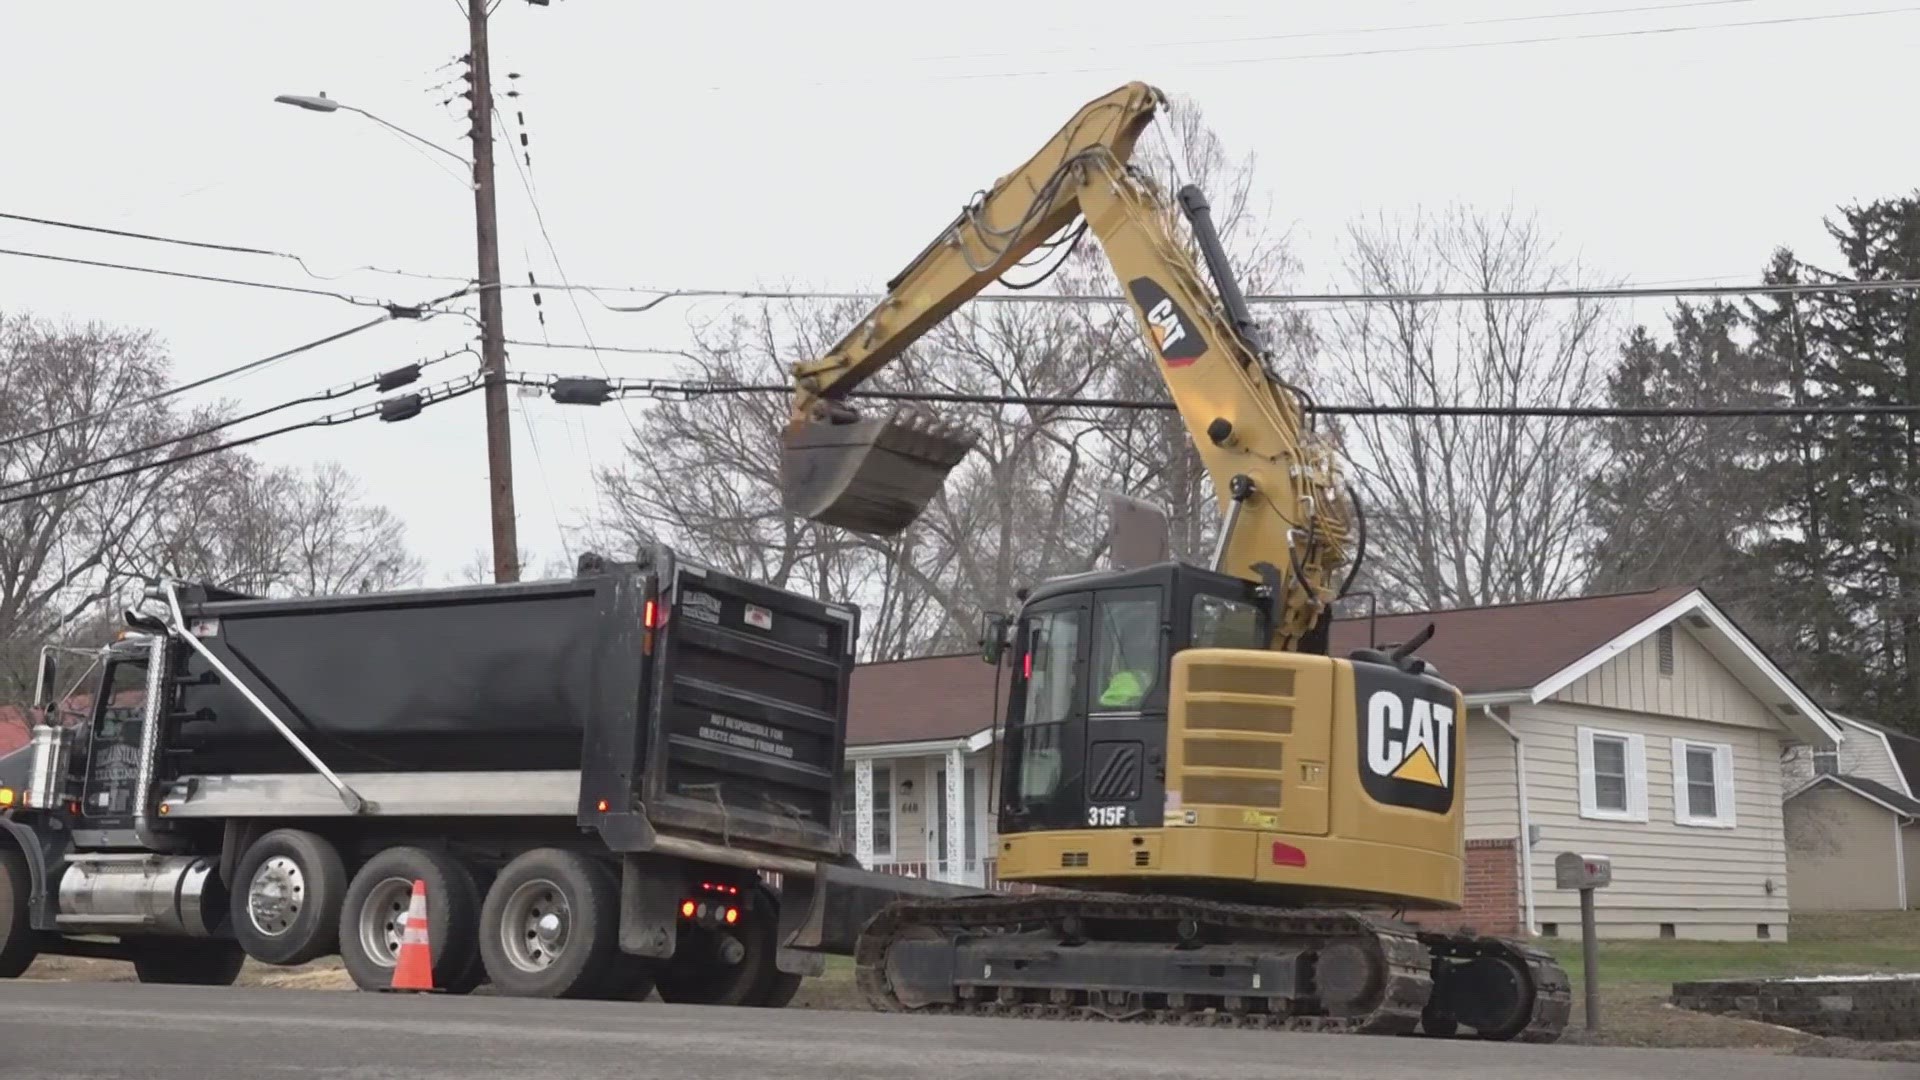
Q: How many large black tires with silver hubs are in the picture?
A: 3